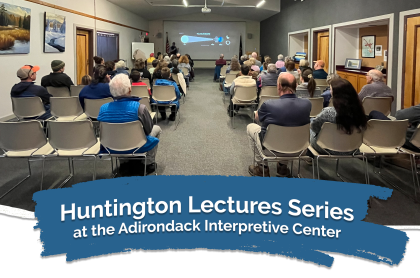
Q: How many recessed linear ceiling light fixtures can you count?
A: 2